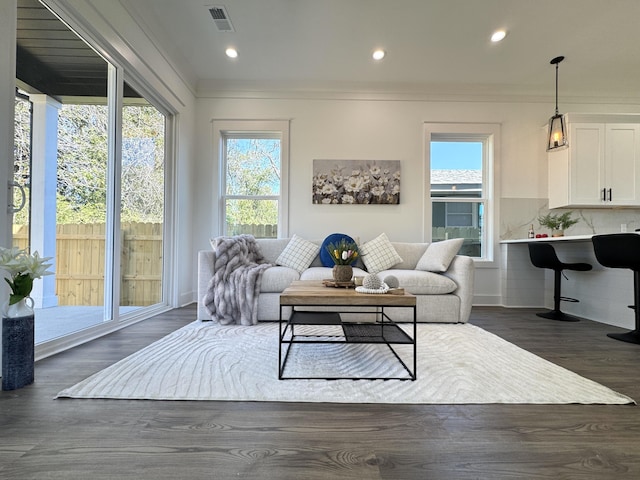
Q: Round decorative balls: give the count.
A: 2